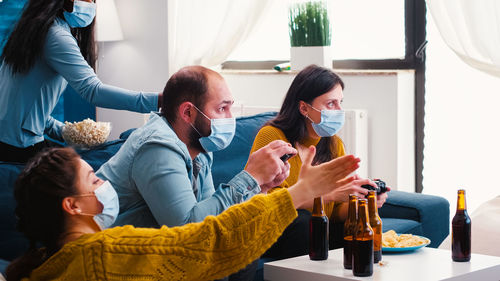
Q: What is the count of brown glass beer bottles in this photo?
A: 5